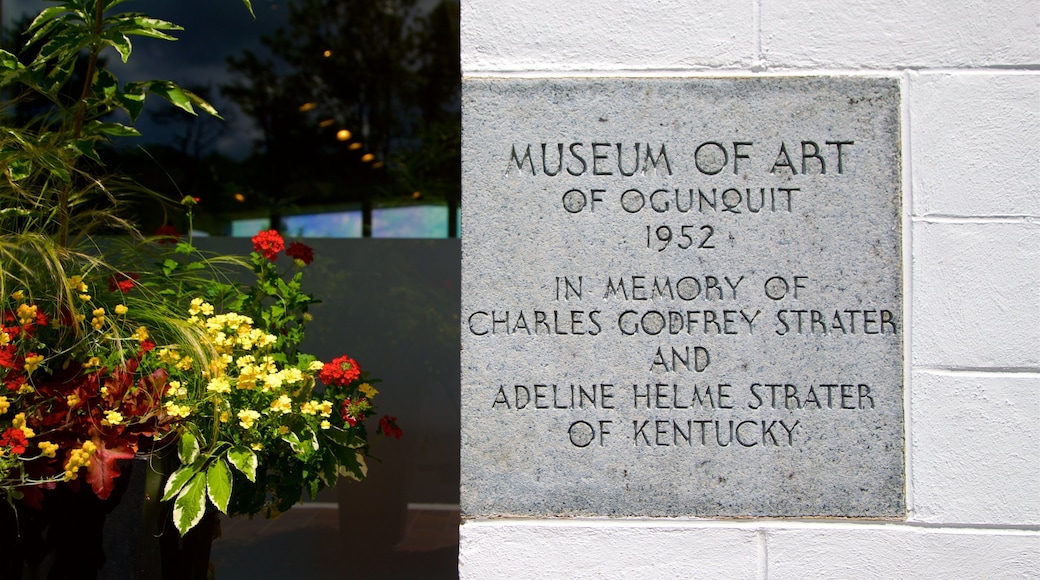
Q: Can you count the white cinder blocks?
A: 7